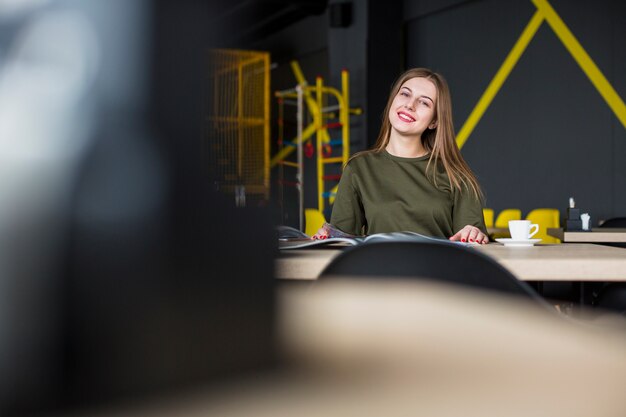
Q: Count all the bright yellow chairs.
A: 4